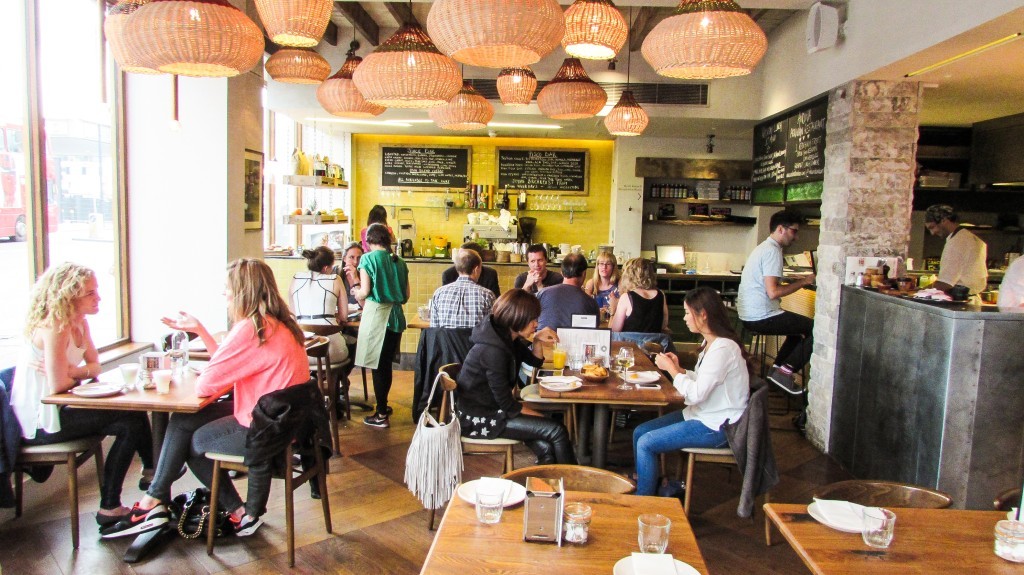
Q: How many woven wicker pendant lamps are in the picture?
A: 13